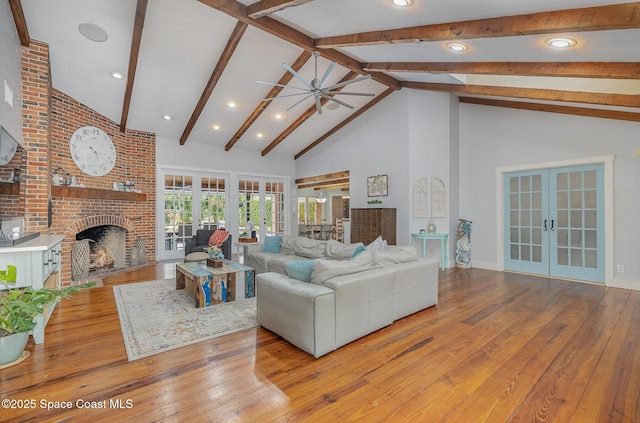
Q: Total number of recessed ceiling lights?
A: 9